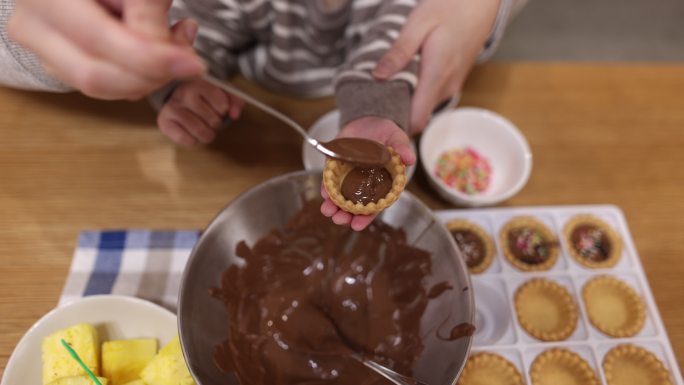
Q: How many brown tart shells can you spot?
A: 9